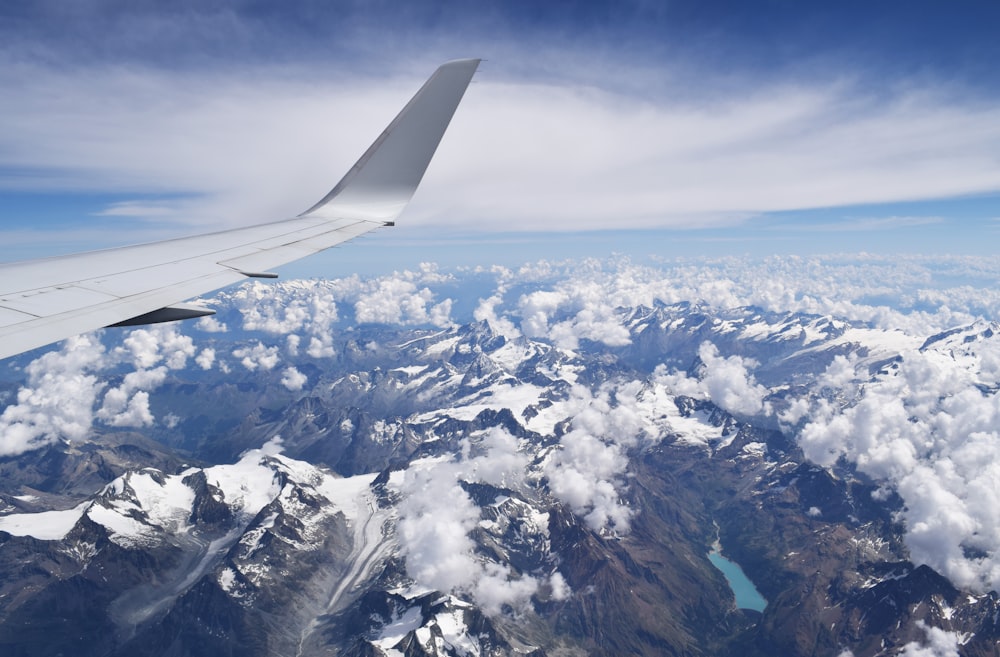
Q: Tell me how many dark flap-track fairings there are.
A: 2